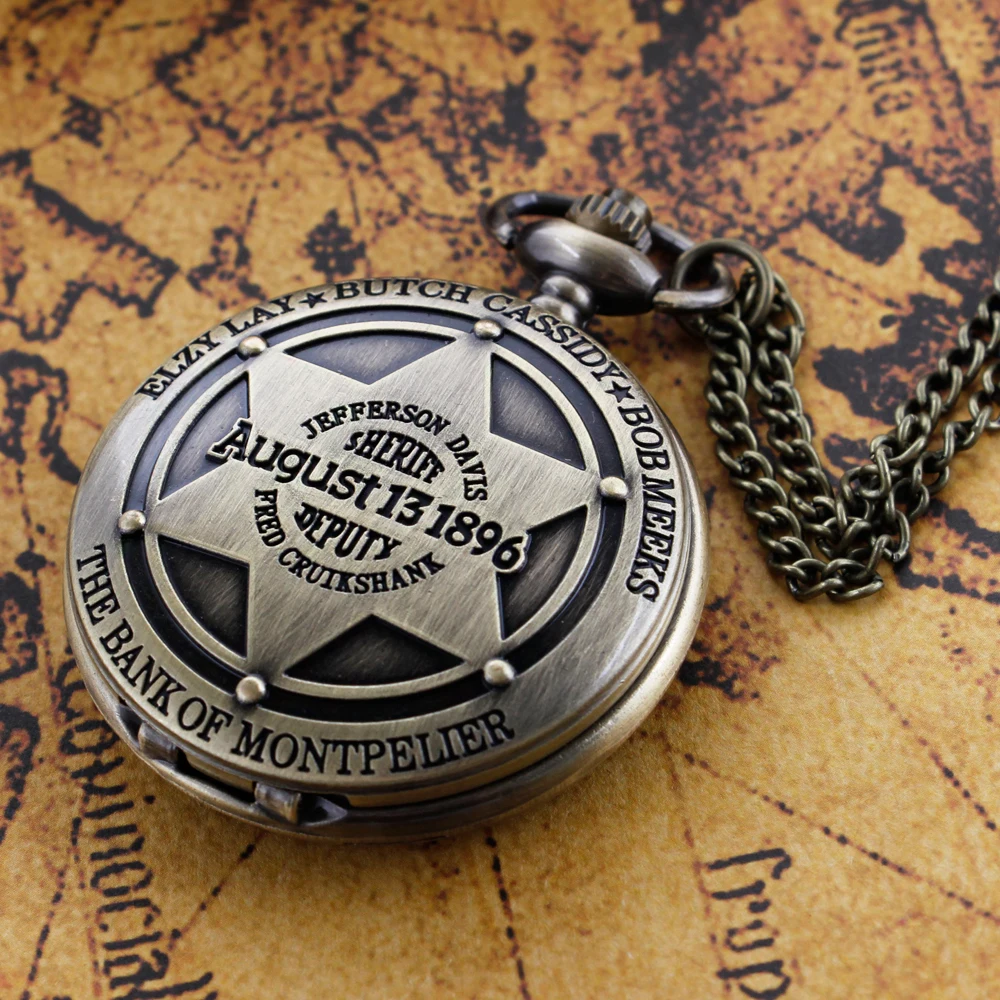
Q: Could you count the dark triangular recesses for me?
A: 6